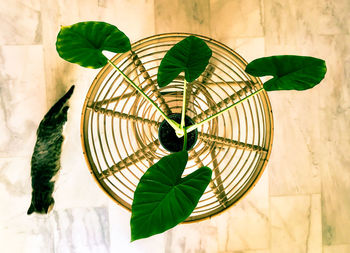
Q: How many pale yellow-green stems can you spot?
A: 3